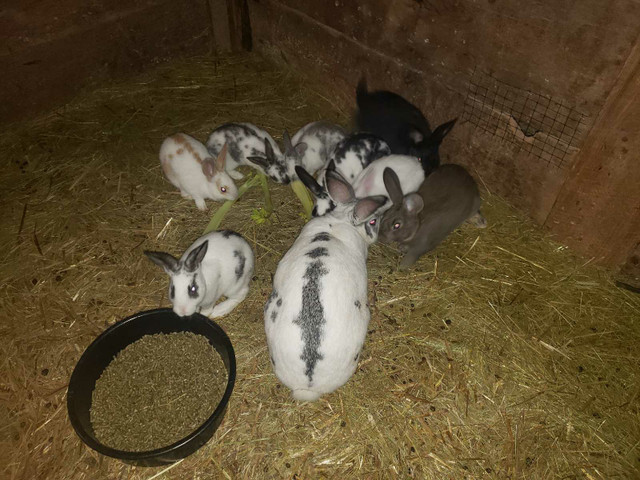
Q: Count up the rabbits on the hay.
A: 9